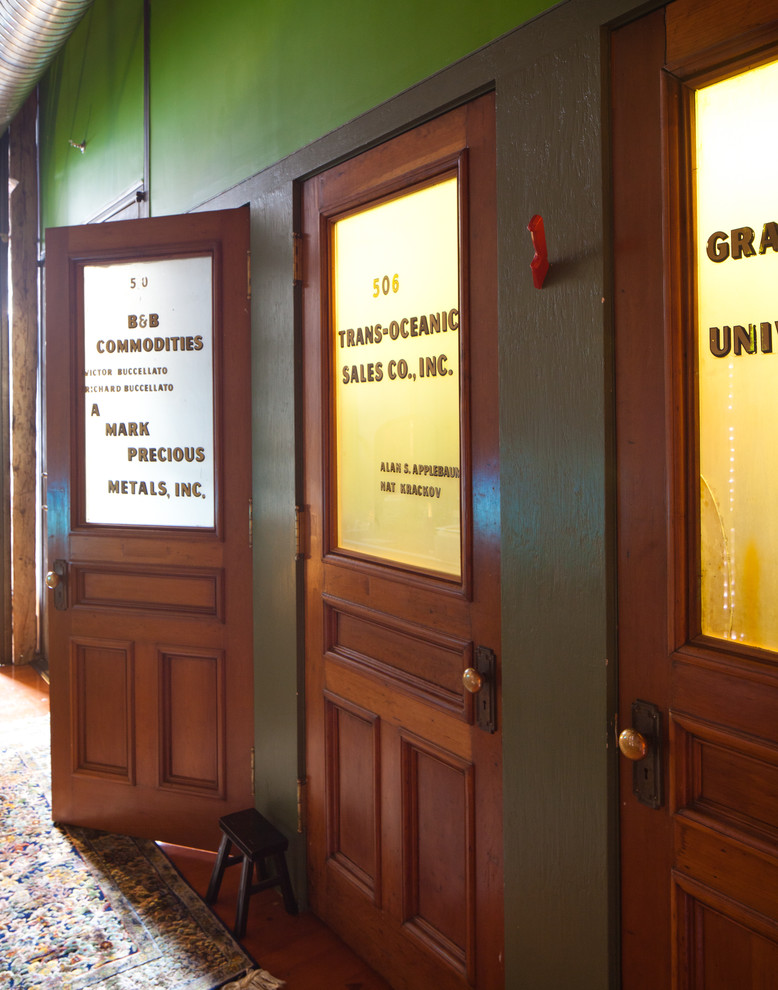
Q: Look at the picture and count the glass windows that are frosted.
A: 3